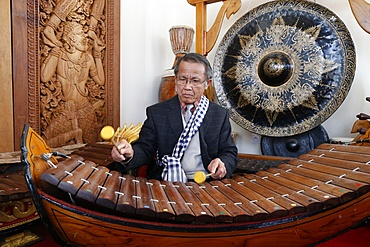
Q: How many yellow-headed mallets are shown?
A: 2